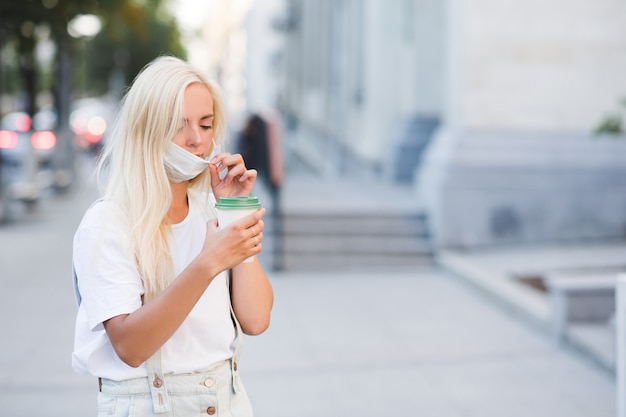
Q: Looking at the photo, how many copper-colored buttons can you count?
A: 4